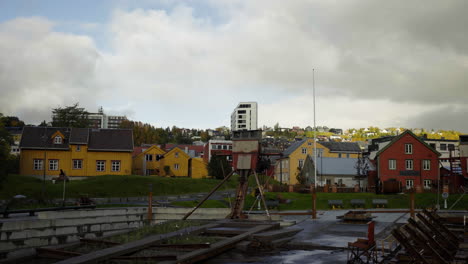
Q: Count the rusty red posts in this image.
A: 3